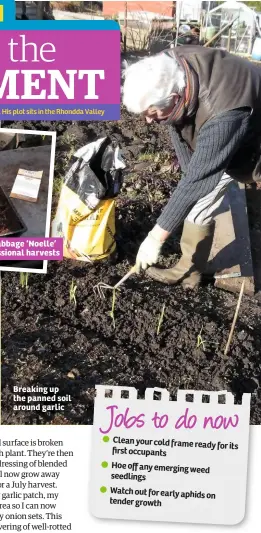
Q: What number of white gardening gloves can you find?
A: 1